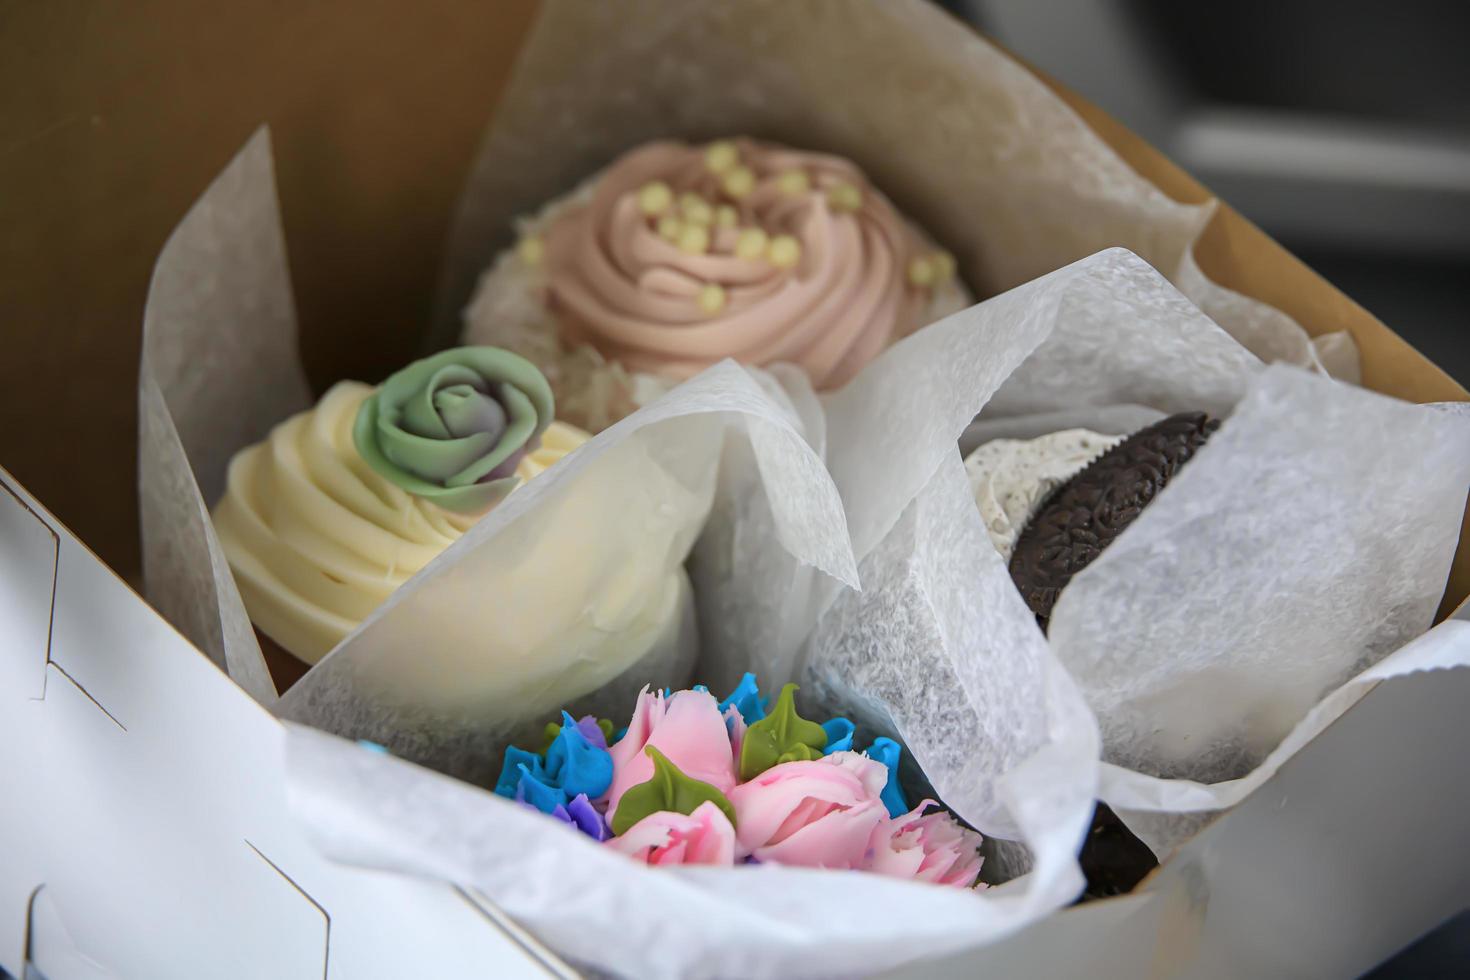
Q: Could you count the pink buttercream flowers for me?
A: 4